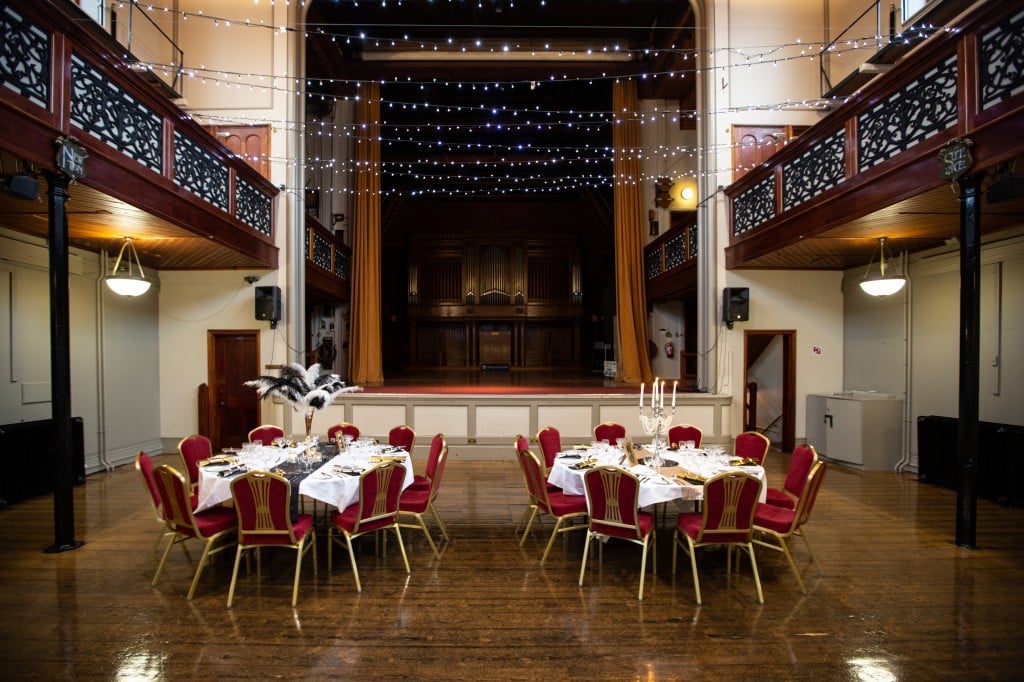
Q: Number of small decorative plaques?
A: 2